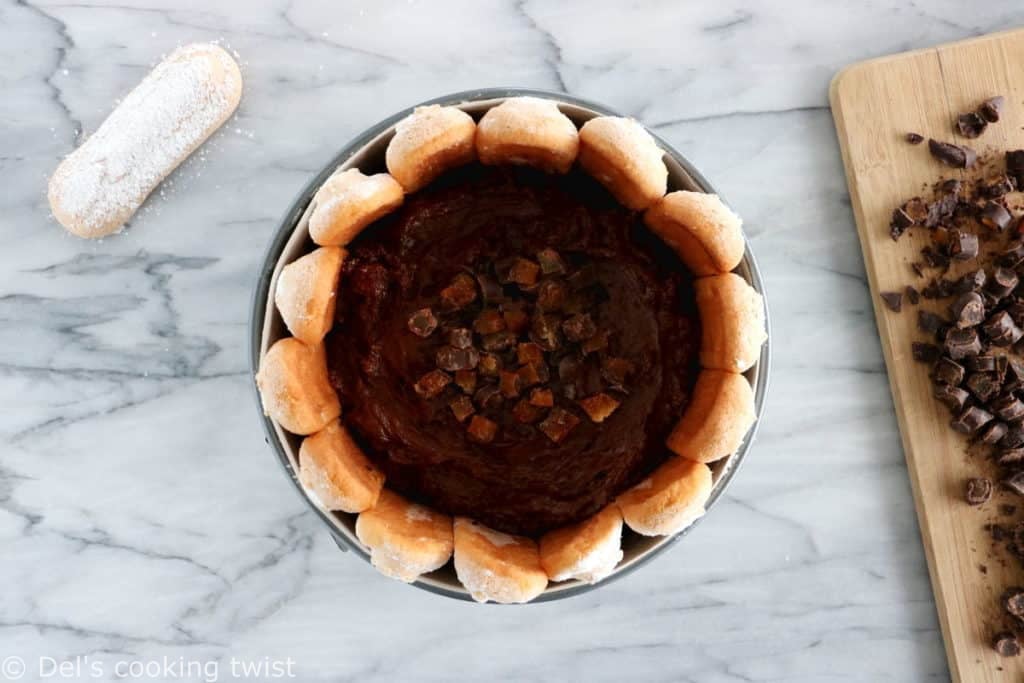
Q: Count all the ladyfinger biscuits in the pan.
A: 14